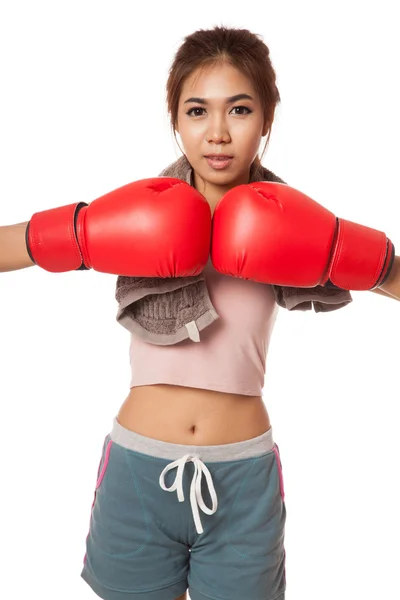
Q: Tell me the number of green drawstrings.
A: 0